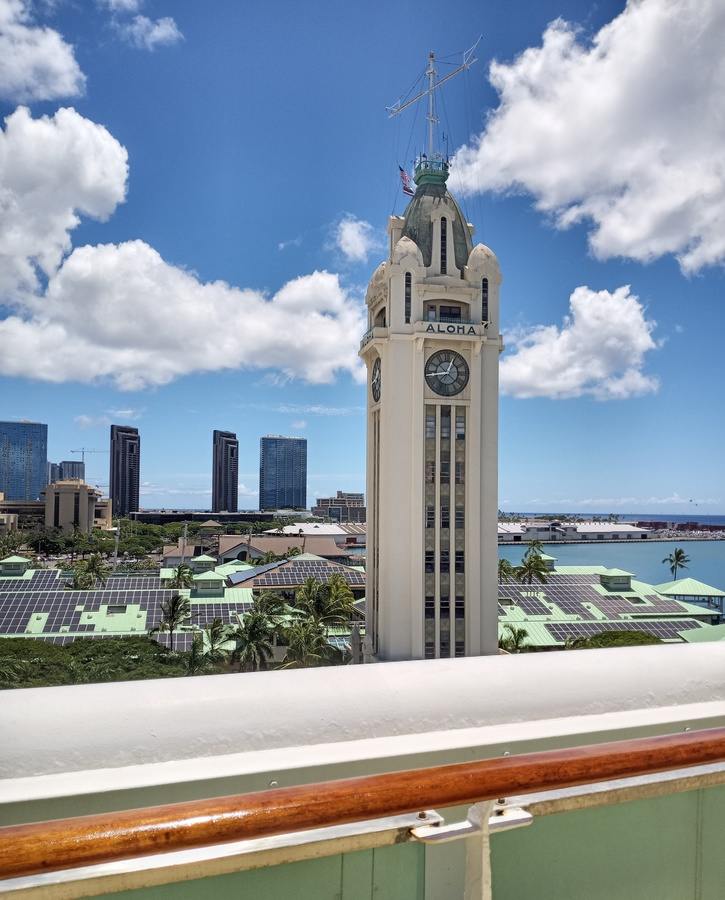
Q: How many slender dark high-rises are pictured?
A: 2